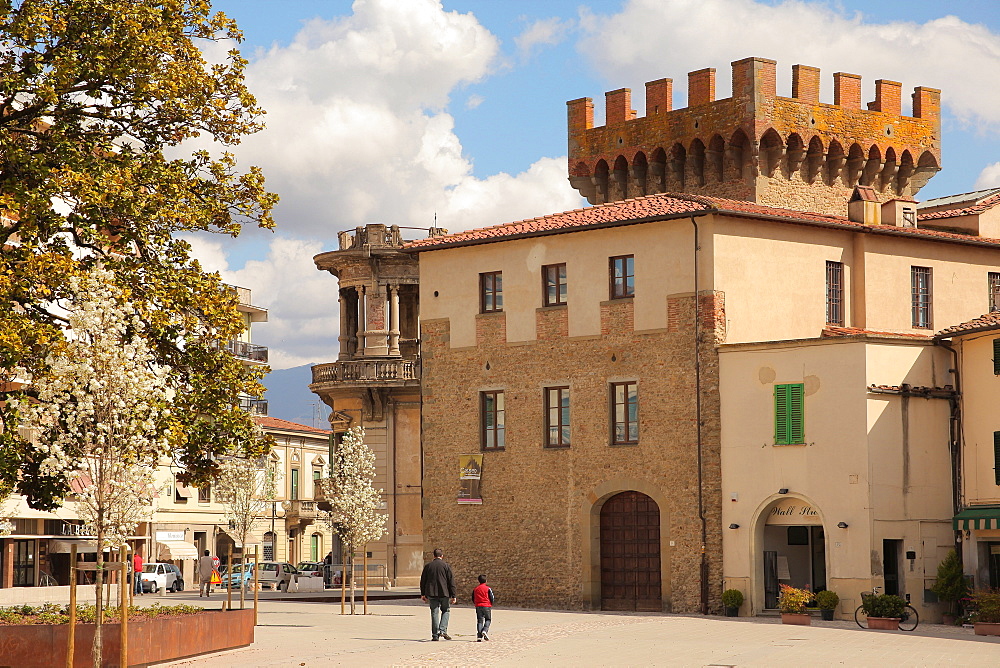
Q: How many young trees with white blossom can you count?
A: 3